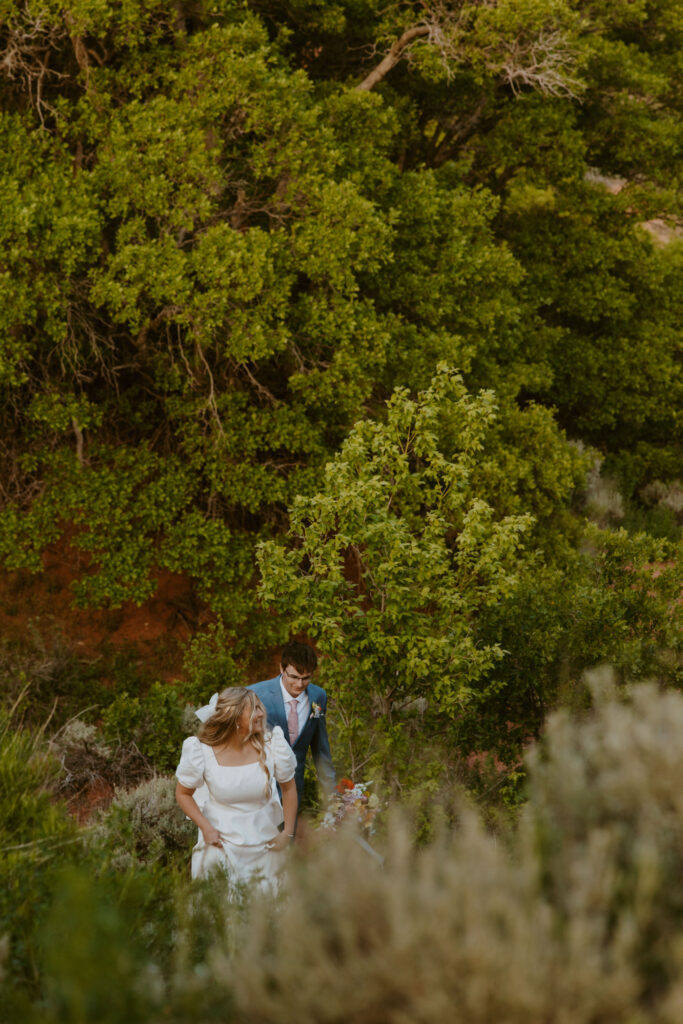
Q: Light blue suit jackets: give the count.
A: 1